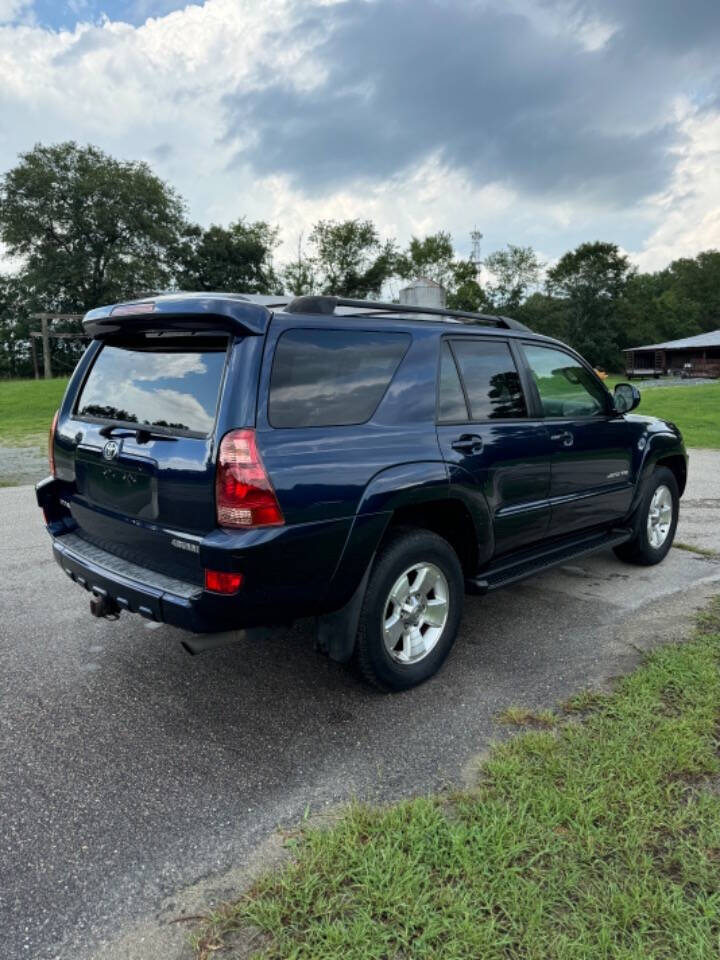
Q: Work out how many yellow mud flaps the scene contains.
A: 0